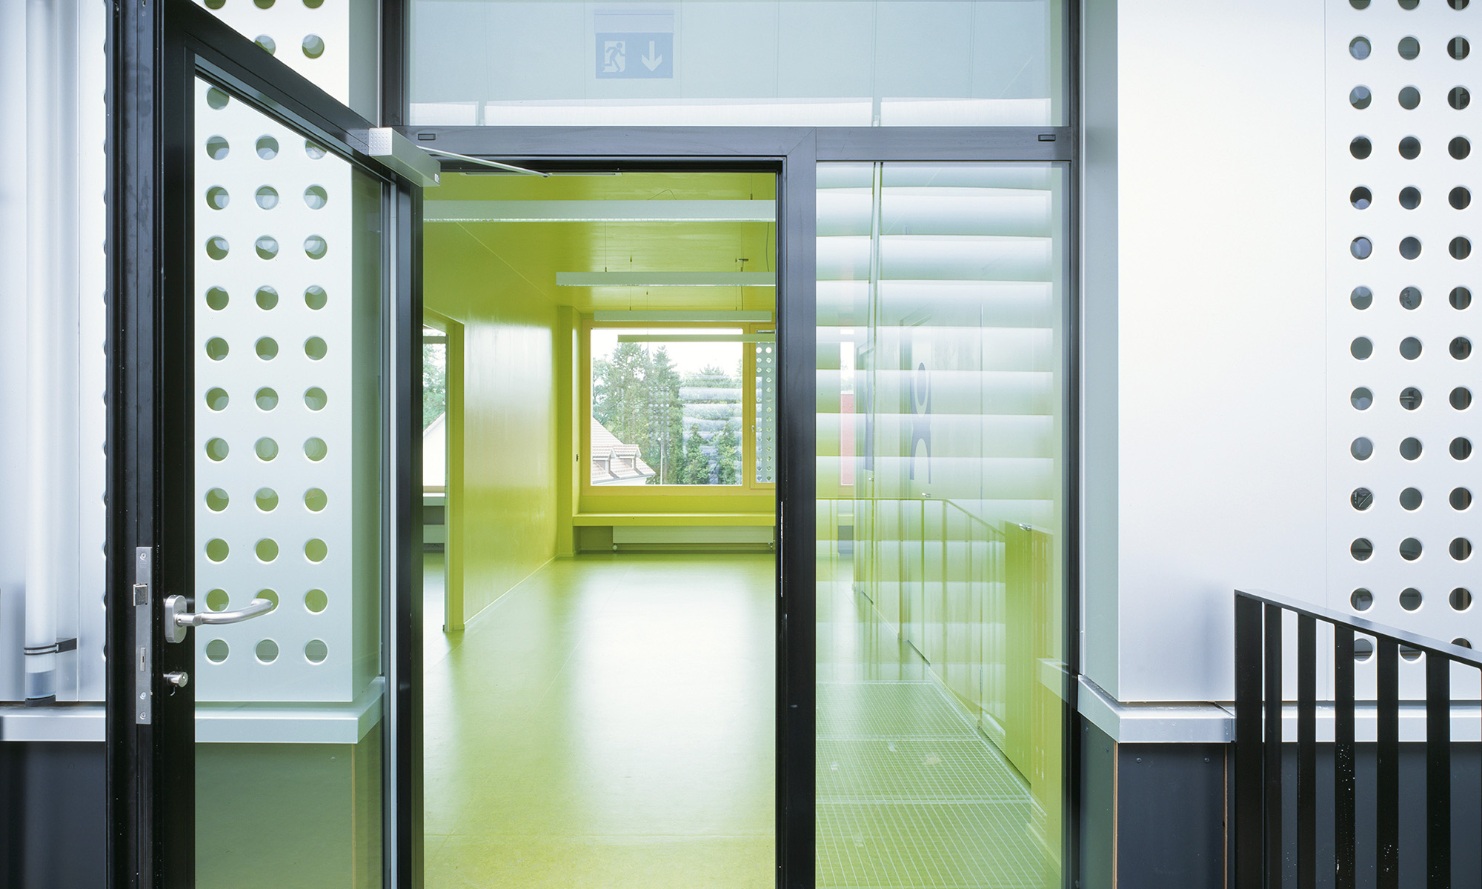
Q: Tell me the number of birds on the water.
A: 0